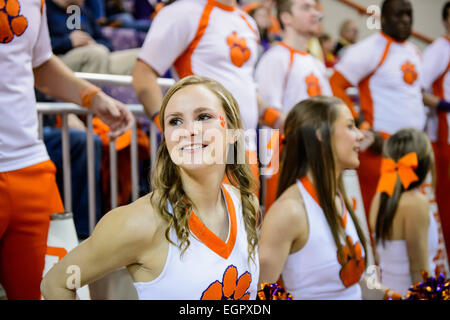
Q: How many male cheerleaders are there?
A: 5